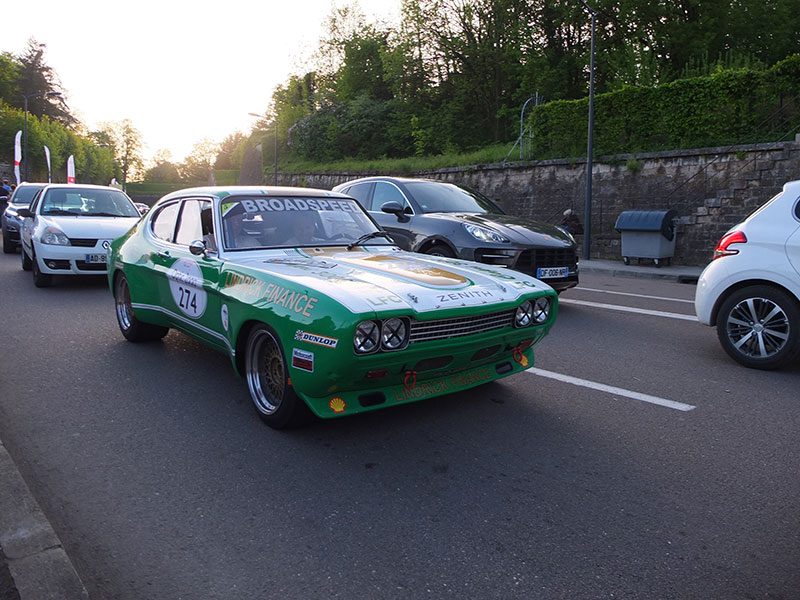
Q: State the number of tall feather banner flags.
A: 3